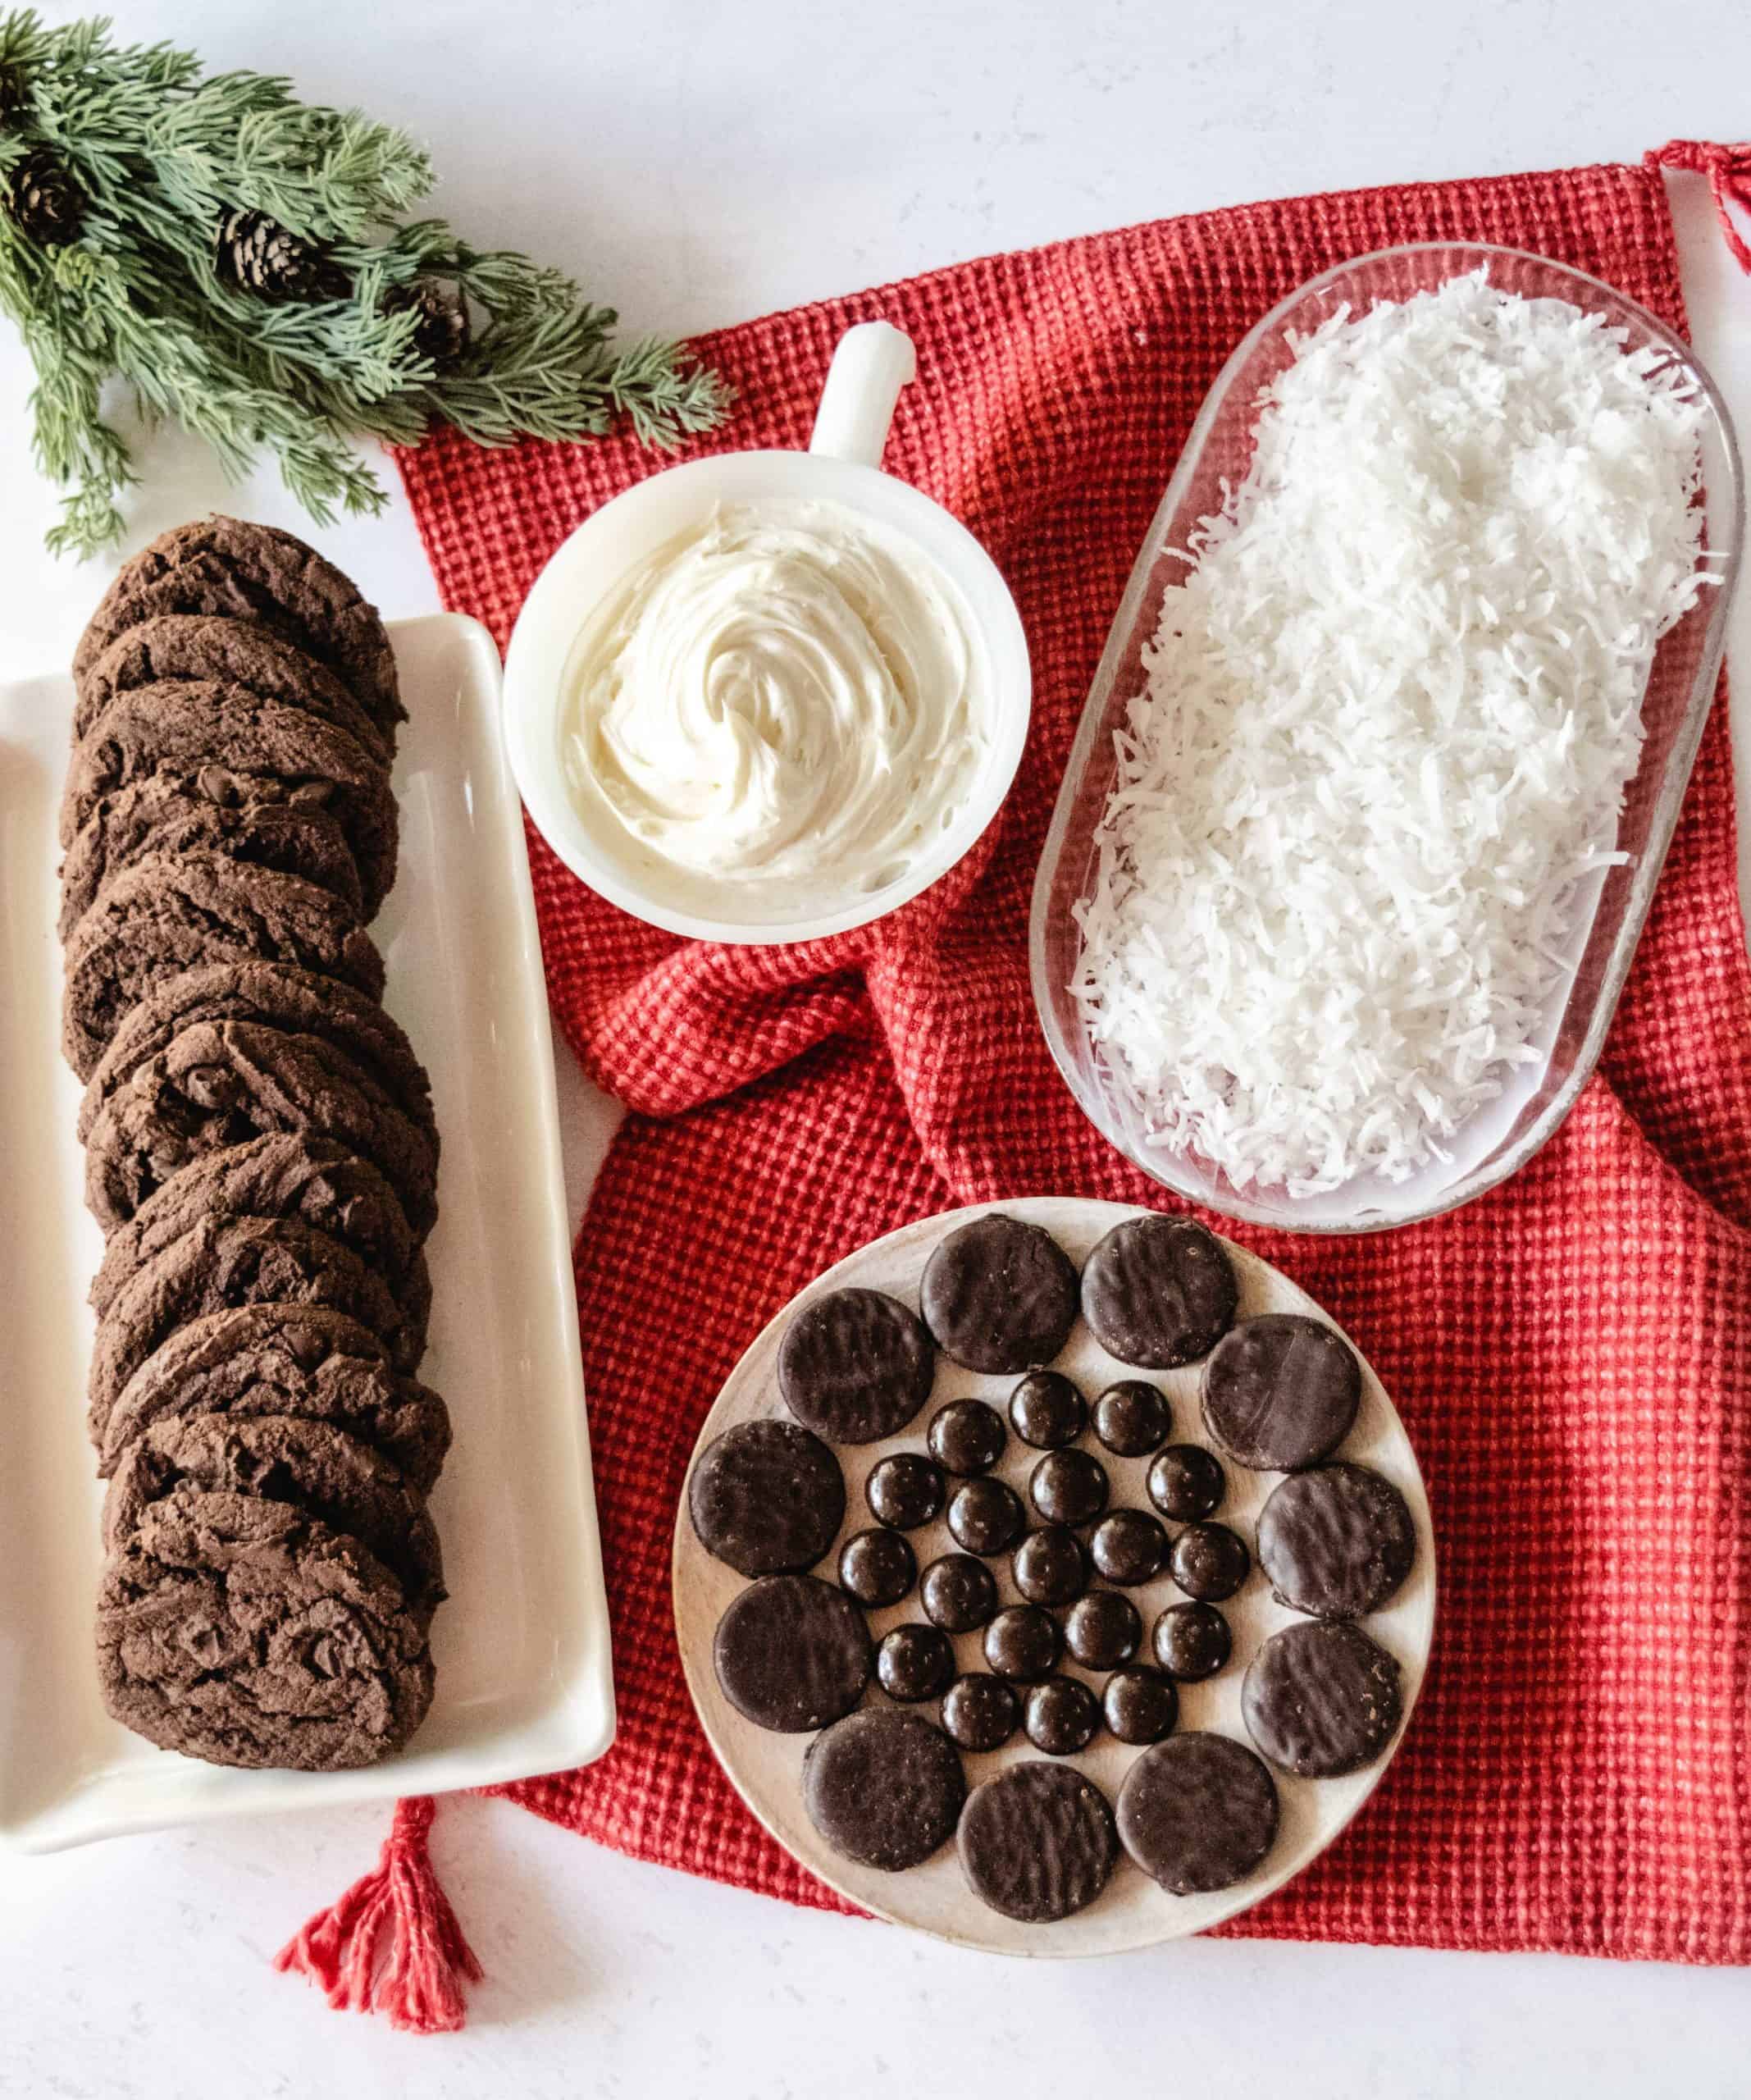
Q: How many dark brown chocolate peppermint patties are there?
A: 11